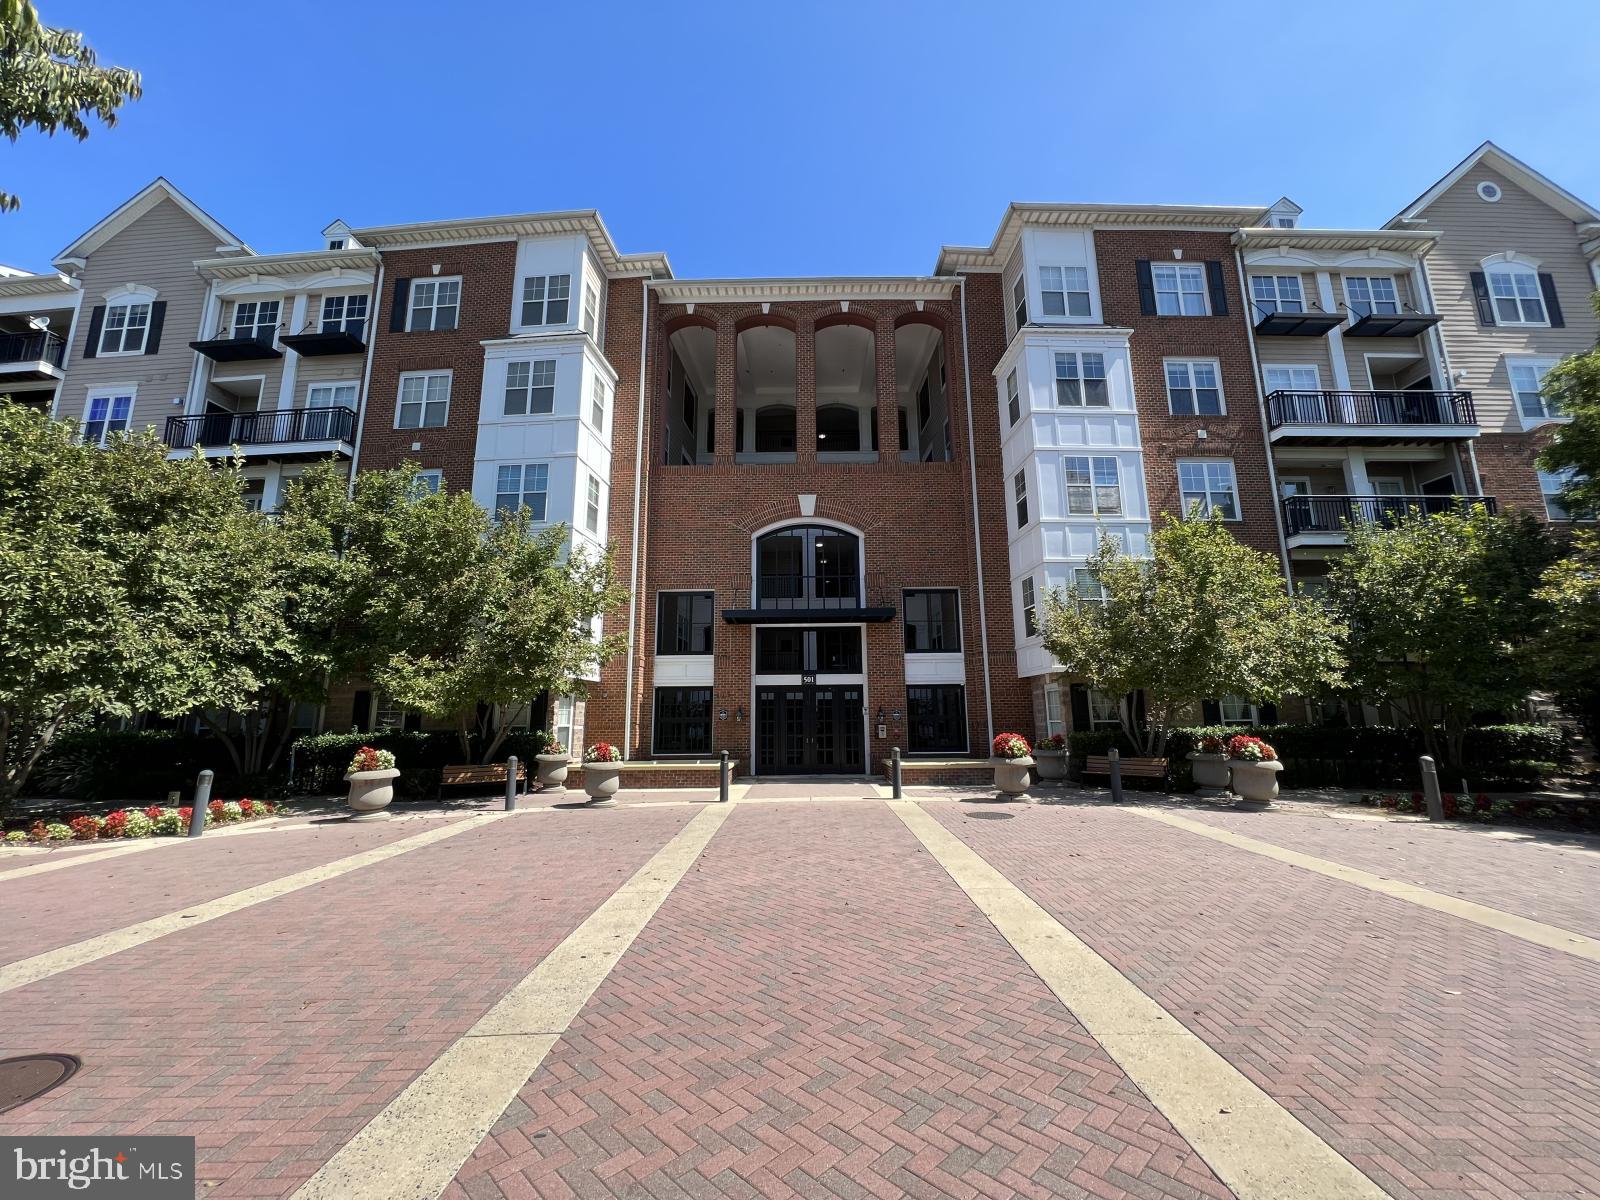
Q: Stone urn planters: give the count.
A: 7